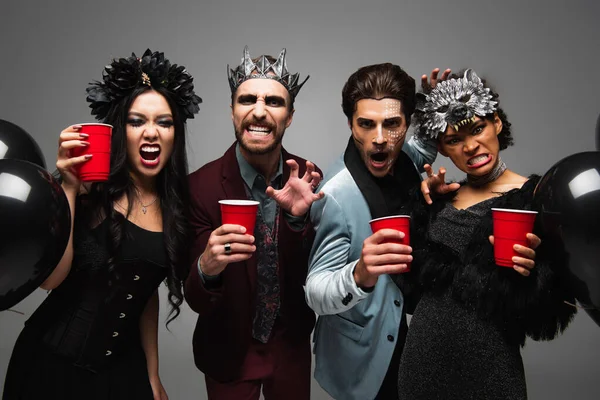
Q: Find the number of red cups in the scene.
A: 4